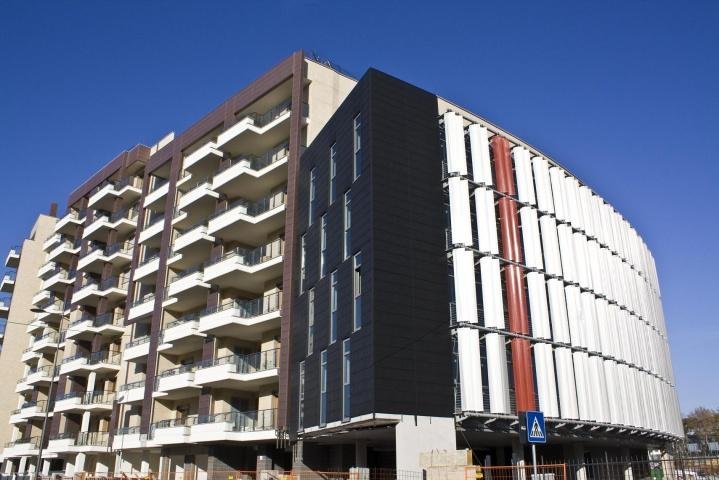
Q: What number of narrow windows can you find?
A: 12